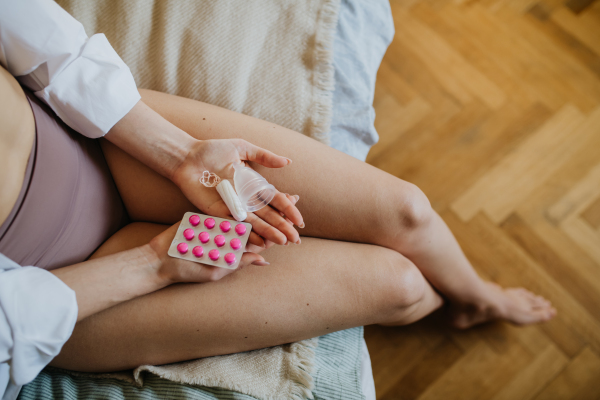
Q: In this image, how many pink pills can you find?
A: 12